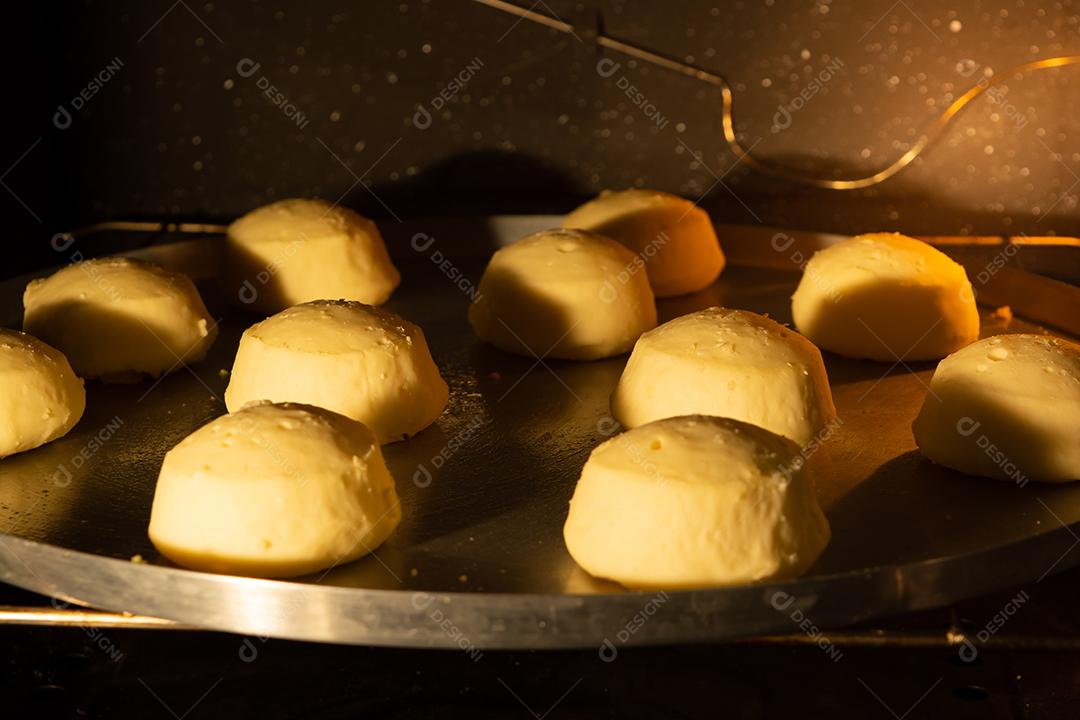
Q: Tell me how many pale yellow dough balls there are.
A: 11